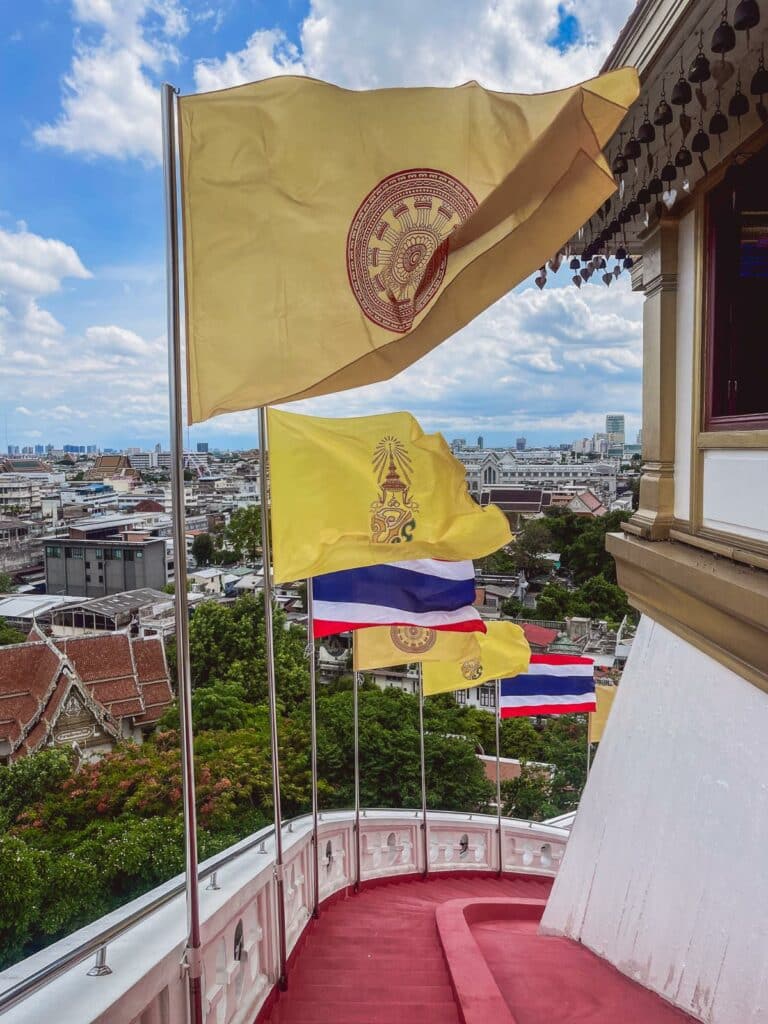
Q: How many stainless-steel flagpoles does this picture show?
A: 7